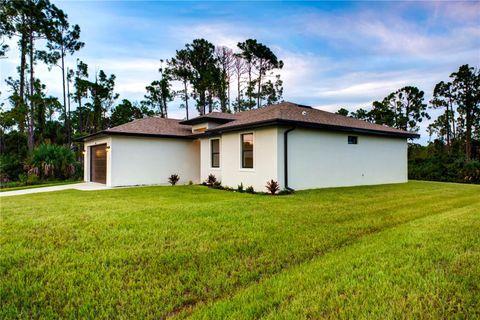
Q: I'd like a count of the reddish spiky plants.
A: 3